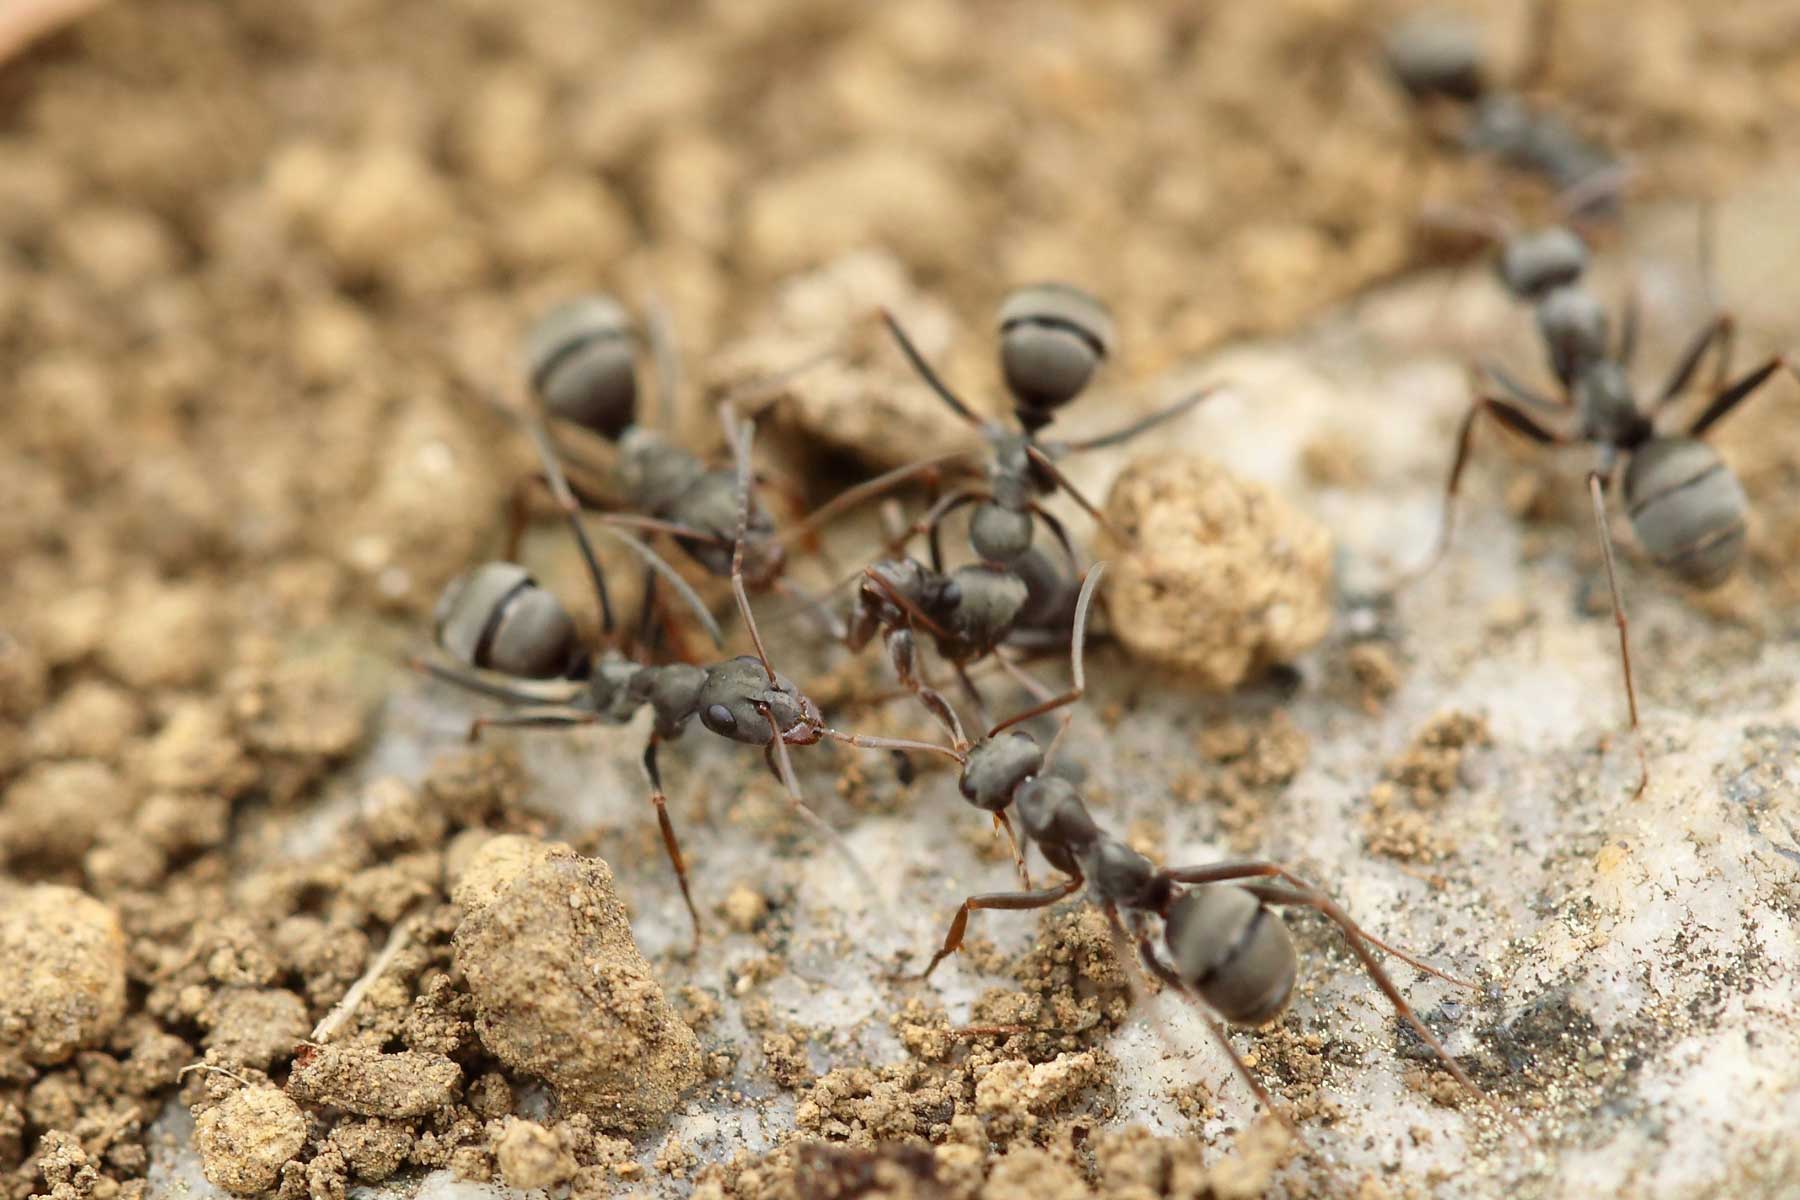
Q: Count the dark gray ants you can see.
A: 7